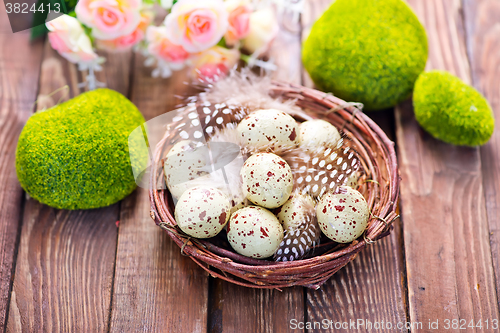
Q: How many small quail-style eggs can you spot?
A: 8